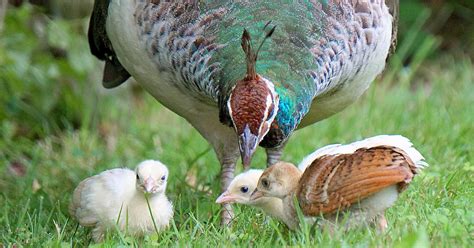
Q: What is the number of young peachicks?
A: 3